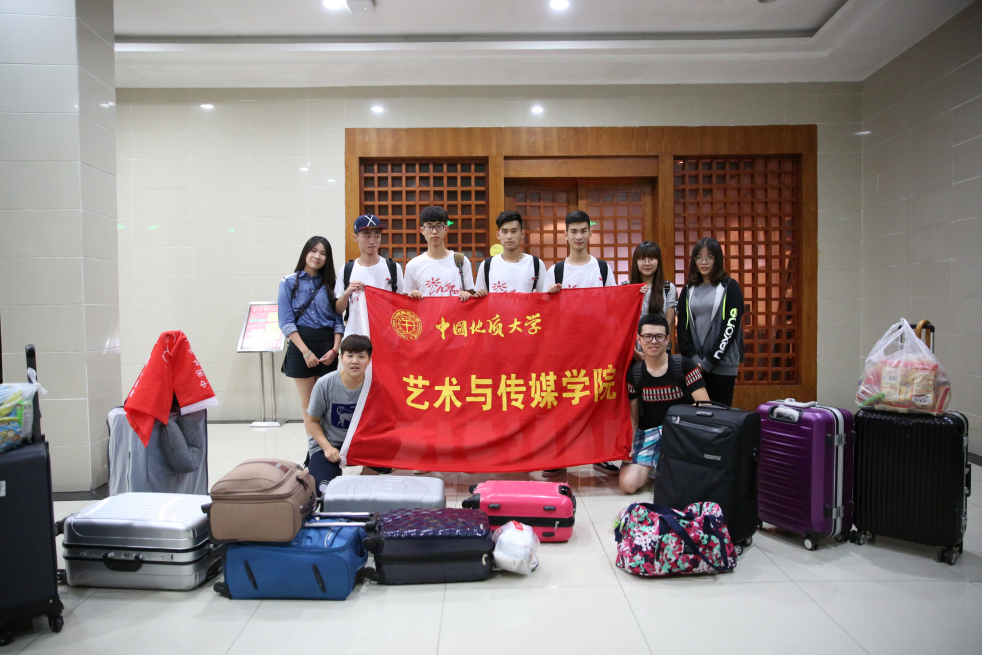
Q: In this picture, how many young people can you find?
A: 9